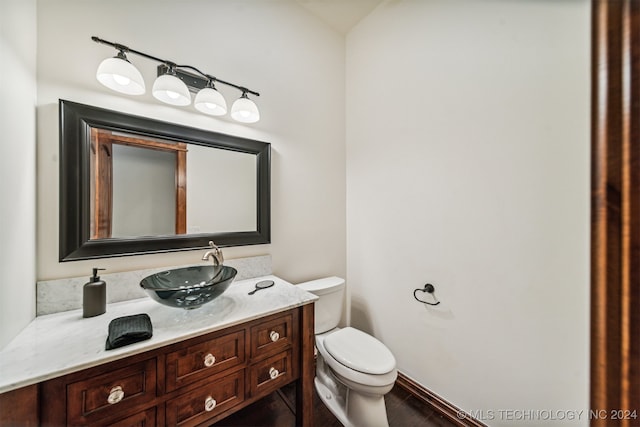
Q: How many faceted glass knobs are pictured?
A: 5